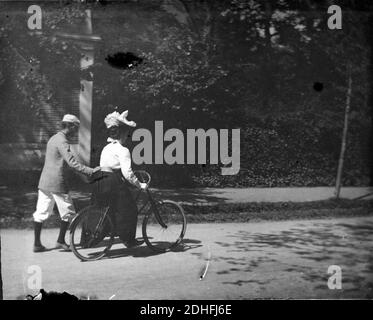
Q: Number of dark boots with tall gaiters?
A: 2